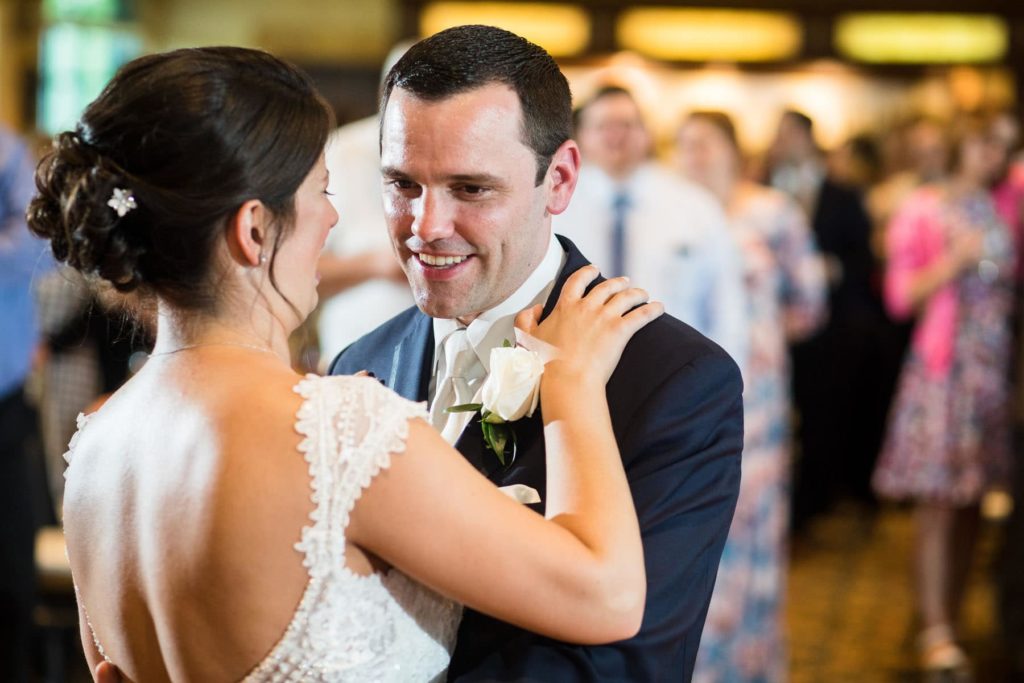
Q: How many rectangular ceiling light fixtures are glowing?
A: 3